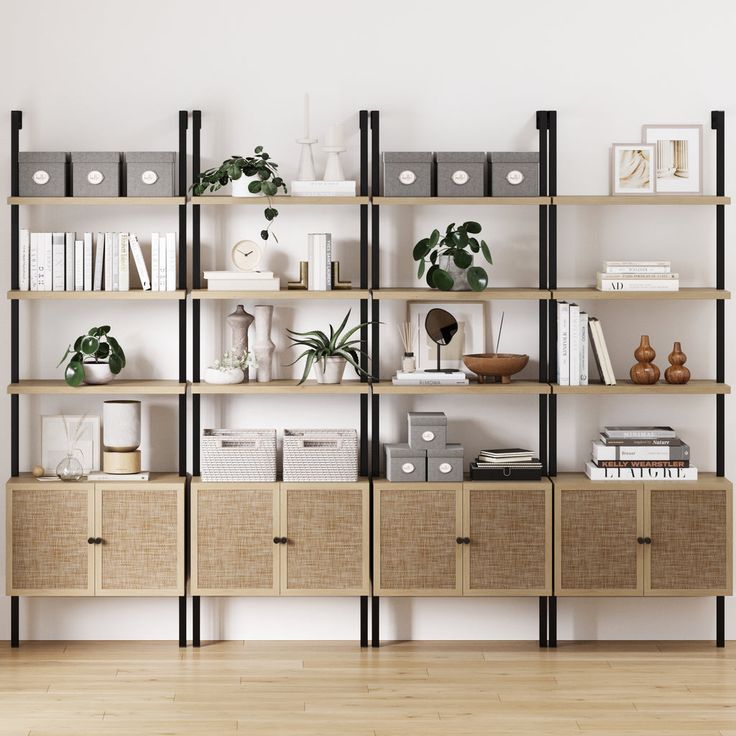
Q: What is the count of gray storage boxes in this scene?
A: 9